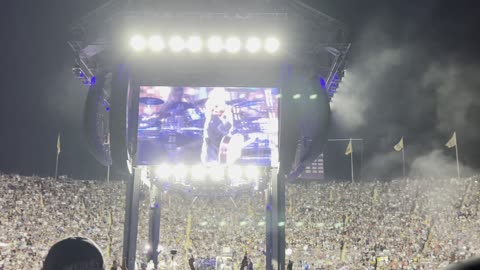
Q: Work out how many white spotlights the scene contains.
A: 14